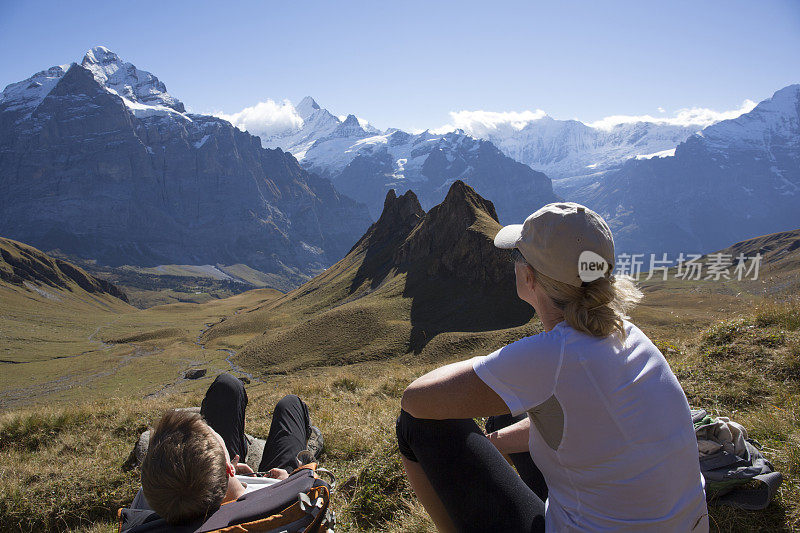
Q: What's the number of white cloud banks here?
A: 3